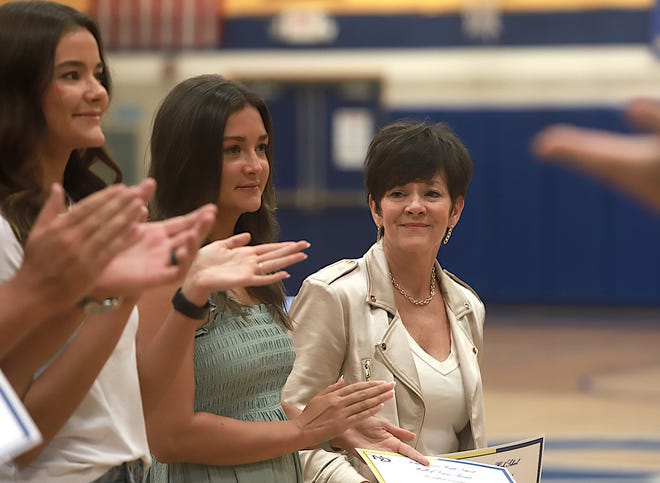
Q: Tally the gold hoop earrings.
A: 2